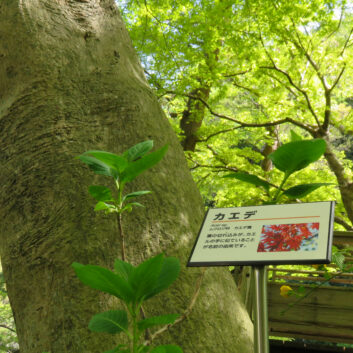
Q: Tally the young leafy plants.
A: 3